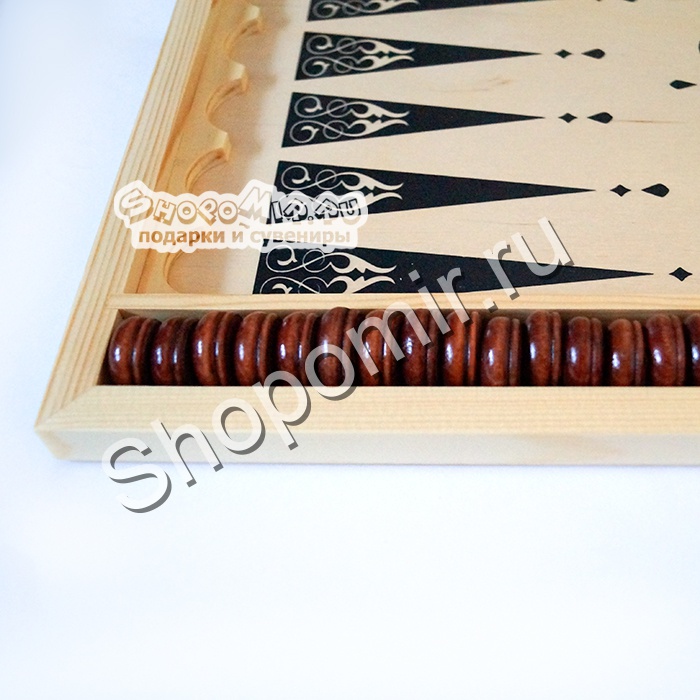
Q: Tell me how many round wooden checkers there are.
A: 15